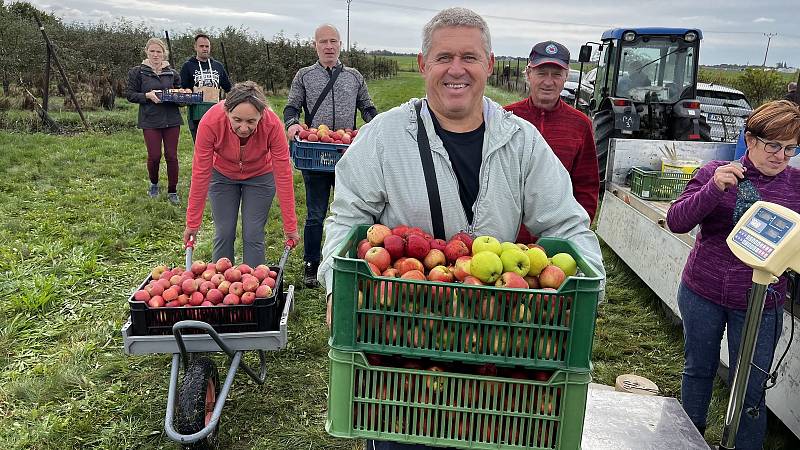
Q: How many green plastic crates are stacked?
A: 2